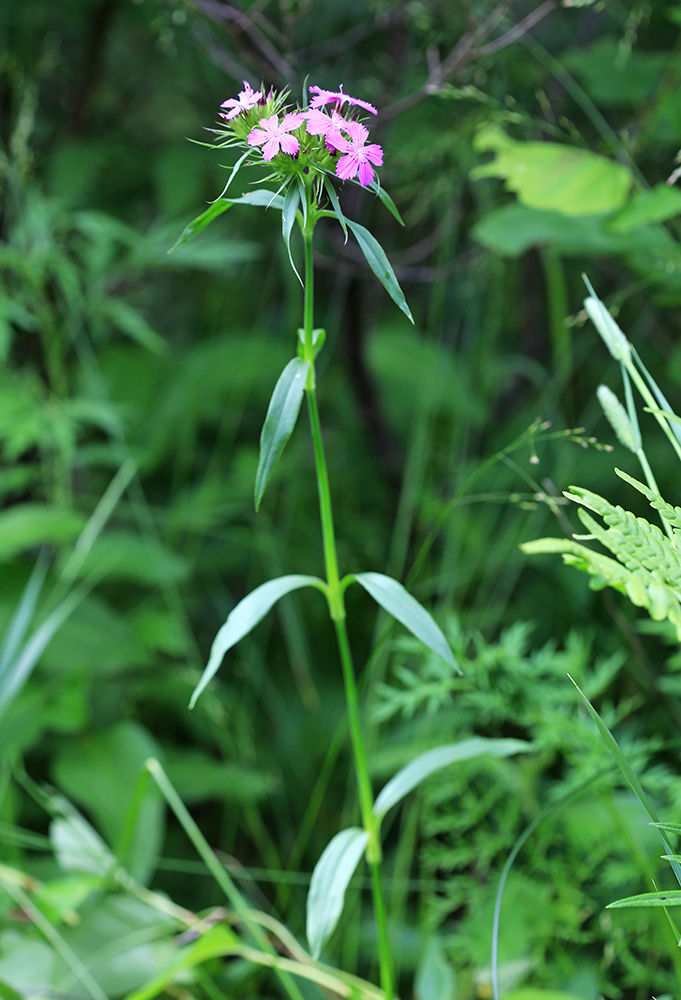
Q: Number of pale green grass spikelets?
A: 2